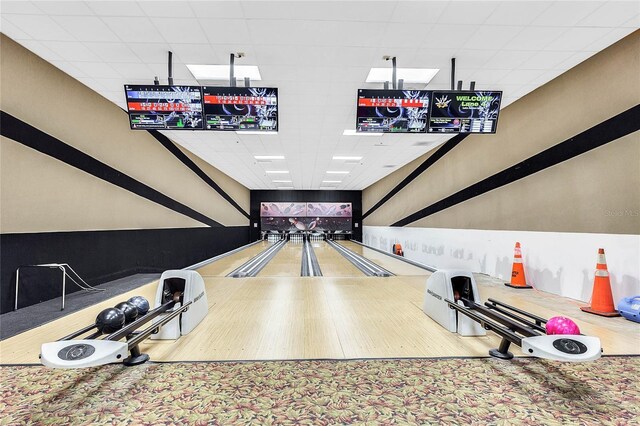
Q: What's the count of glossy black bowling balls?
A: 3